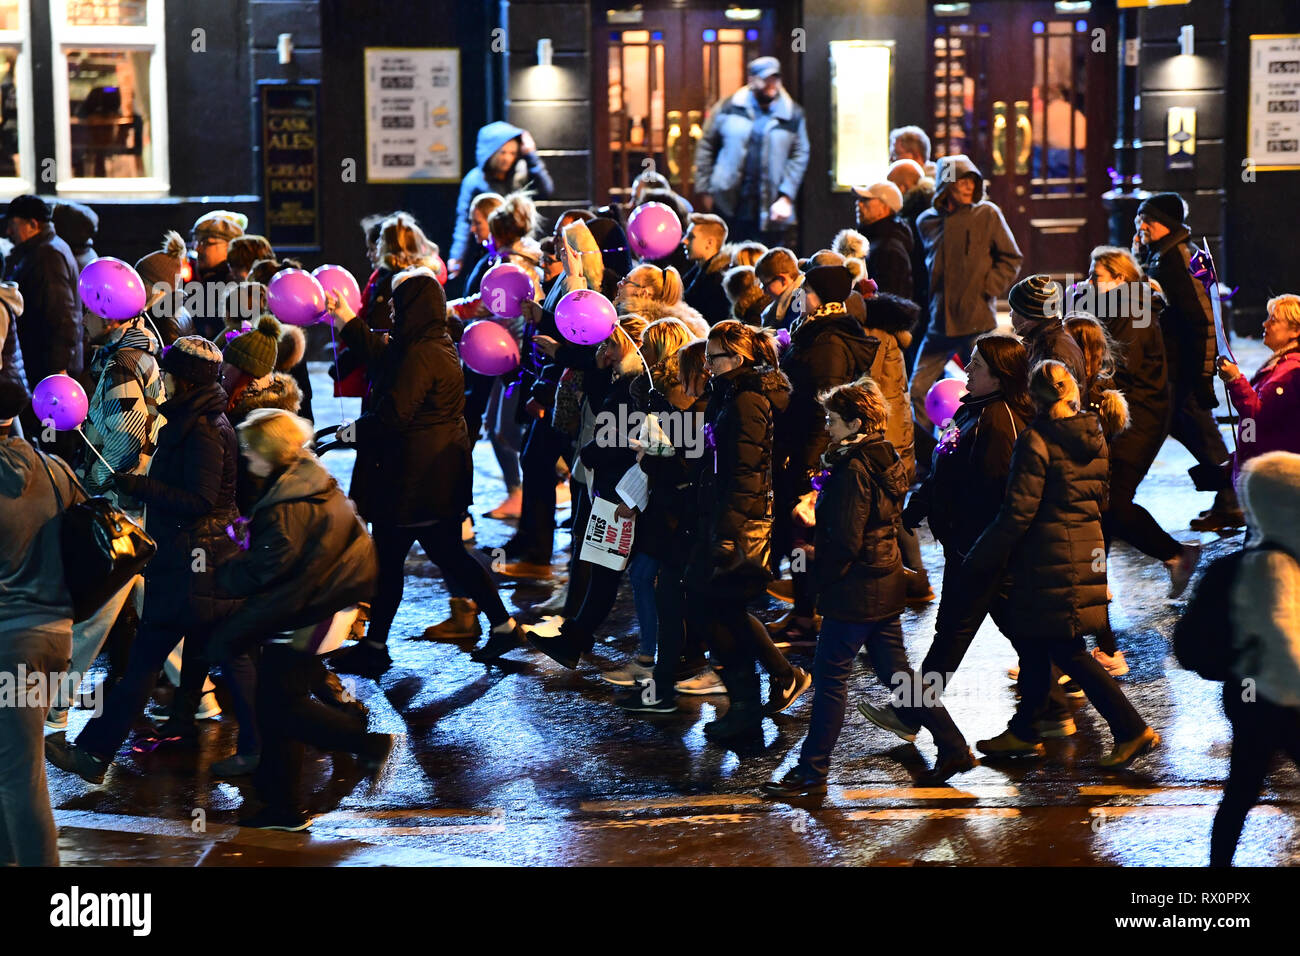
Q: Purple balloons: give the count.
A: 9